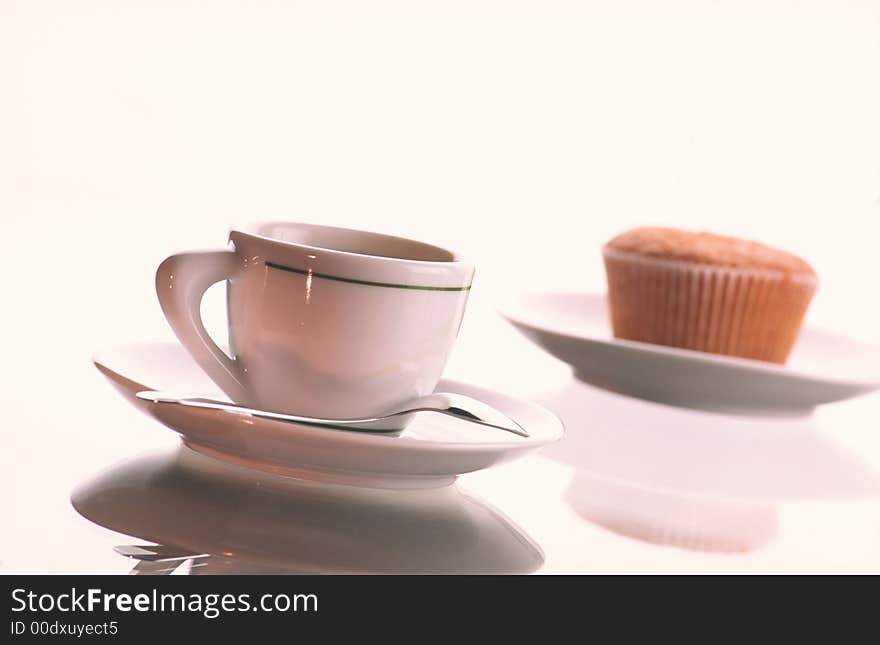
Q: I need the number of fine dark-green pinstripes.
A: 2